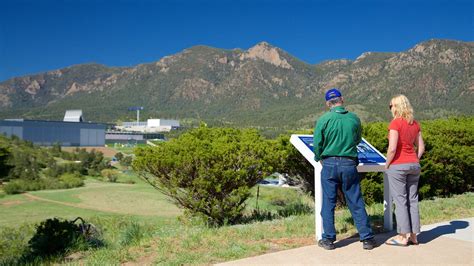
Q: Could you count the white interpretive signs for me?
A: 1